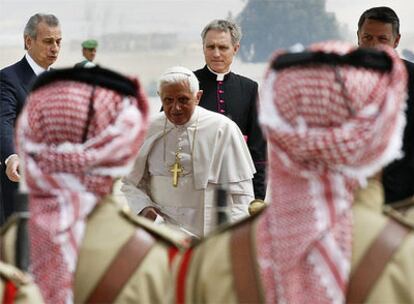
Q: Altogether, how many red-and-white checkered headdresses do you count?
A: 2